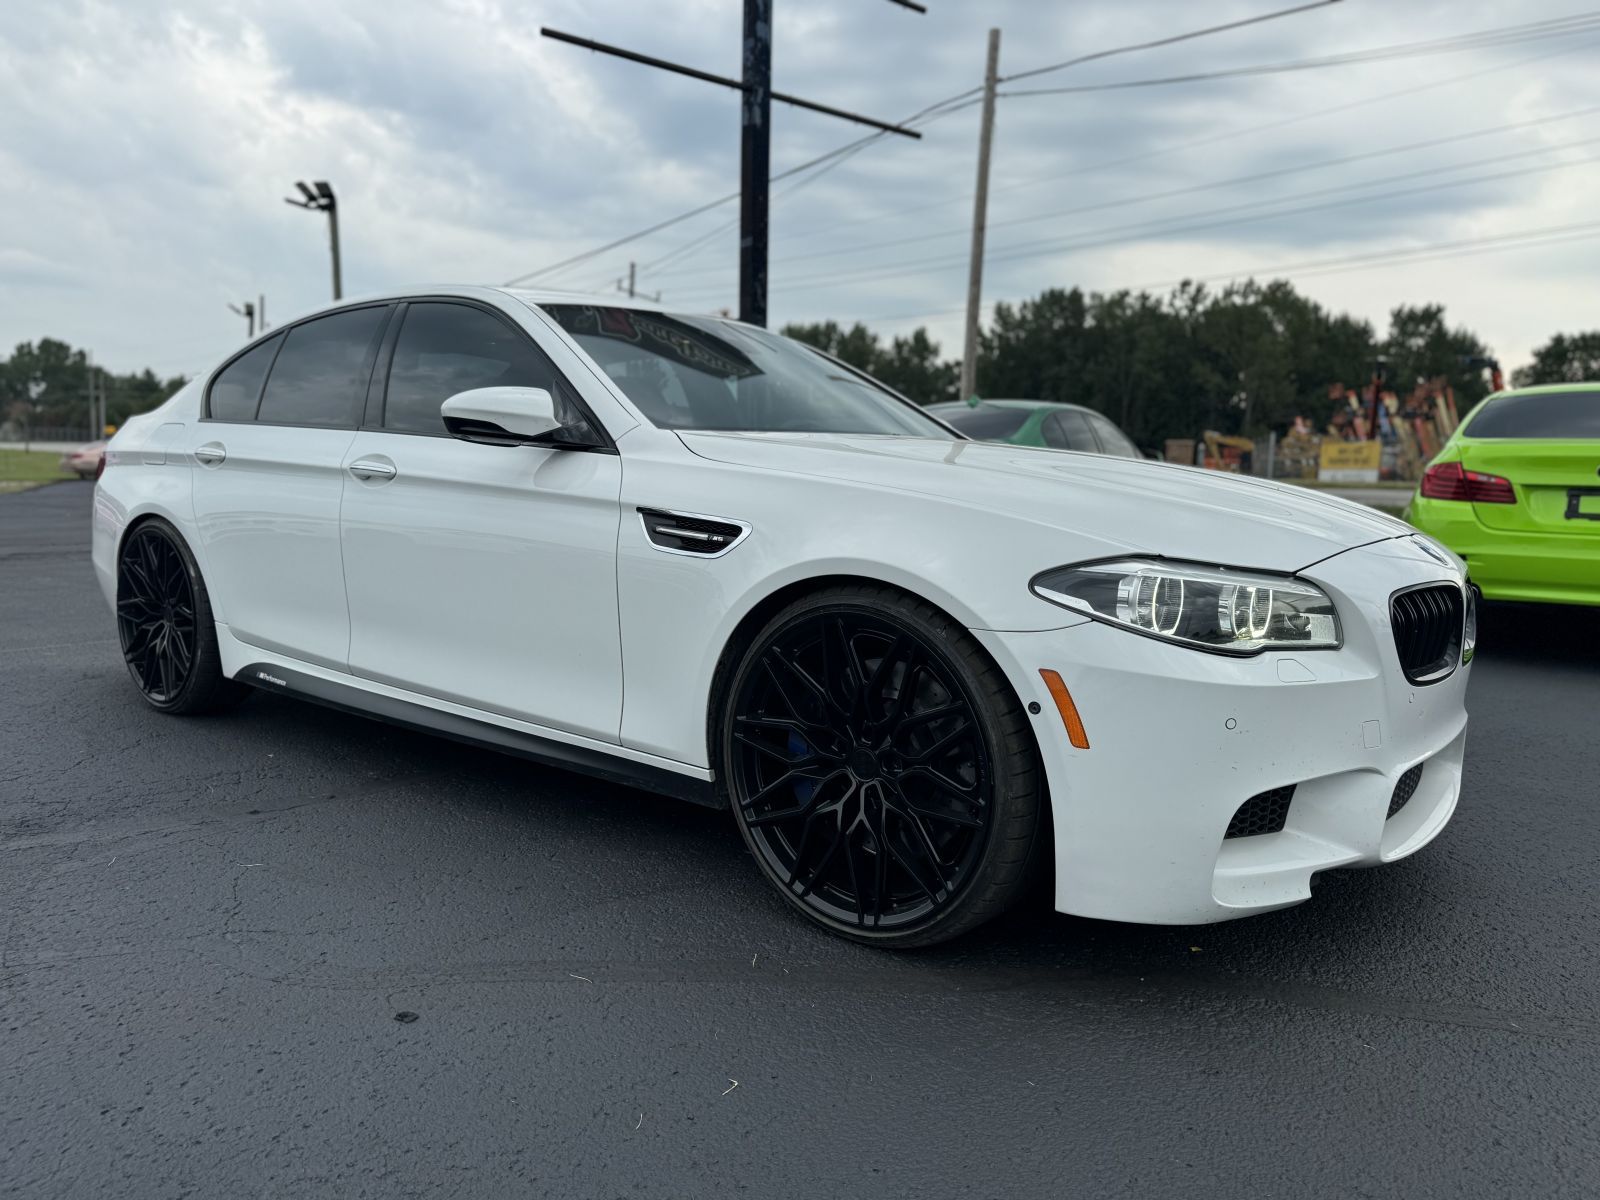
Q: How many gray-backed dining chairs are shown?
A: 0